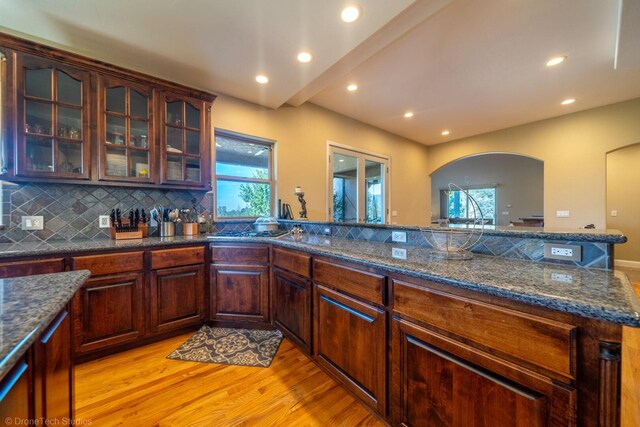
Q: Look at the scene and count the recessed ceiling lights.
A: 8